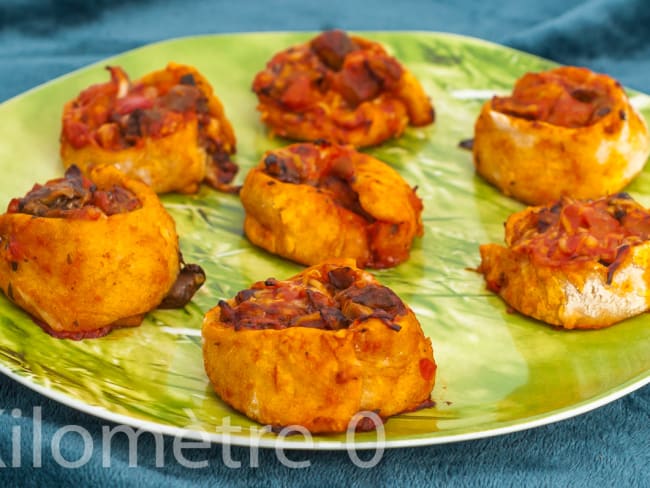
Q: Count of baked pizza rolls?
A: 7